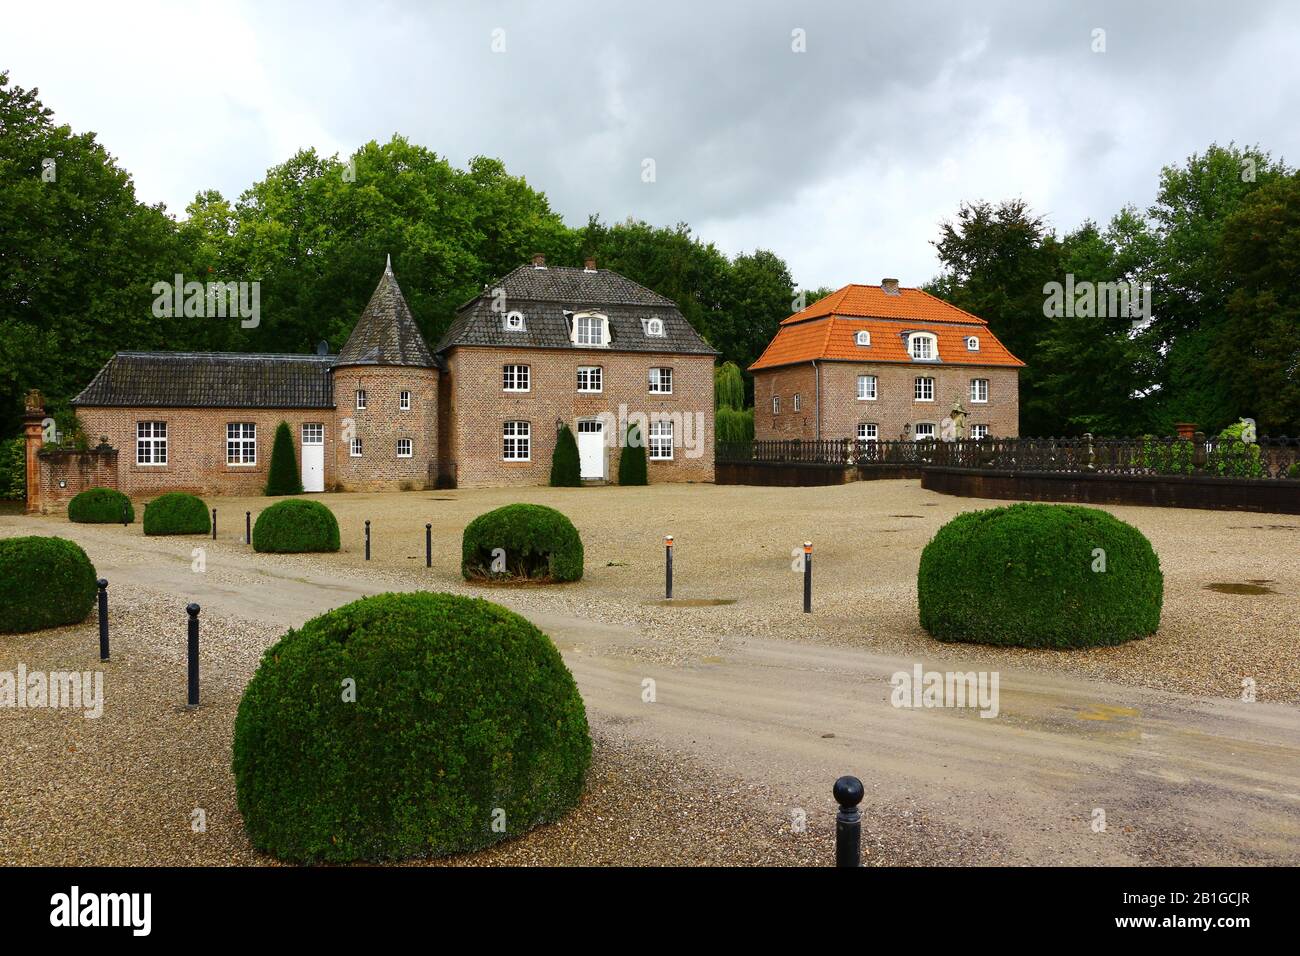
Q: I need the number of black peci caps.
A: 0